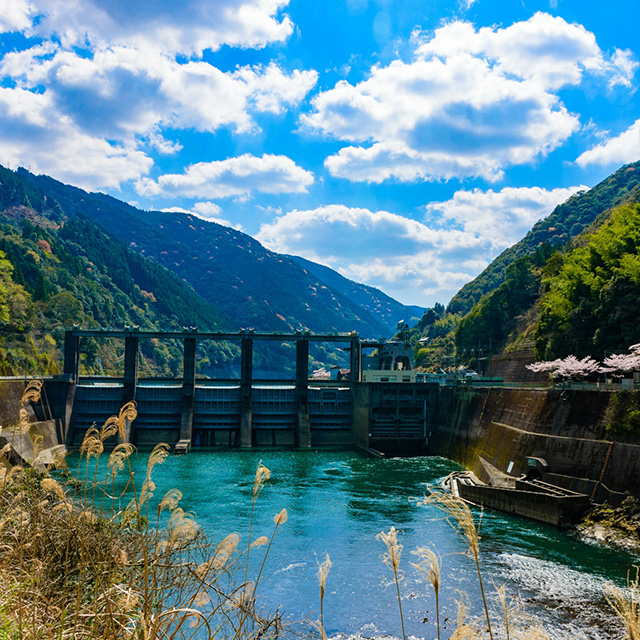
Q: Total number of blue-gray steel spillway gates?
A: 5